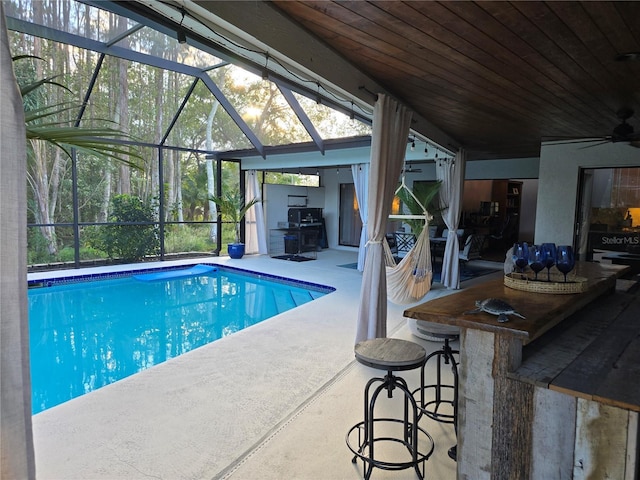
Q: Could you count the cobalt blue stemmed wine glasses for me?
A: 4